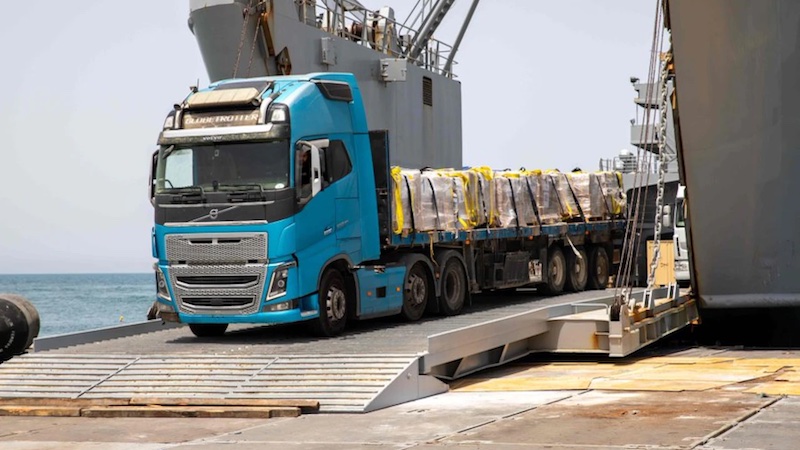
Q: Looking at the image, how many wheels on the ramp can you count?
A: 7